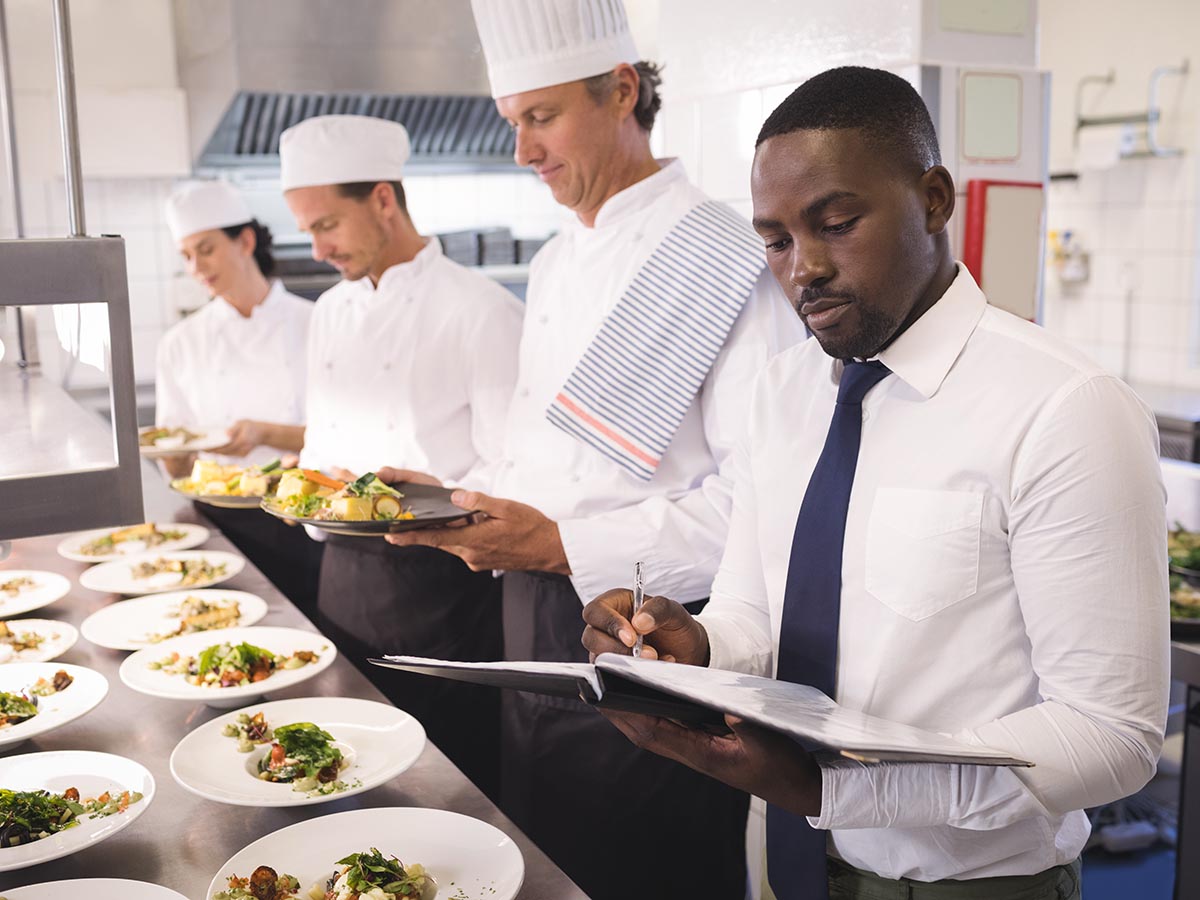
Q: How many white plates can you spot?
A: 12